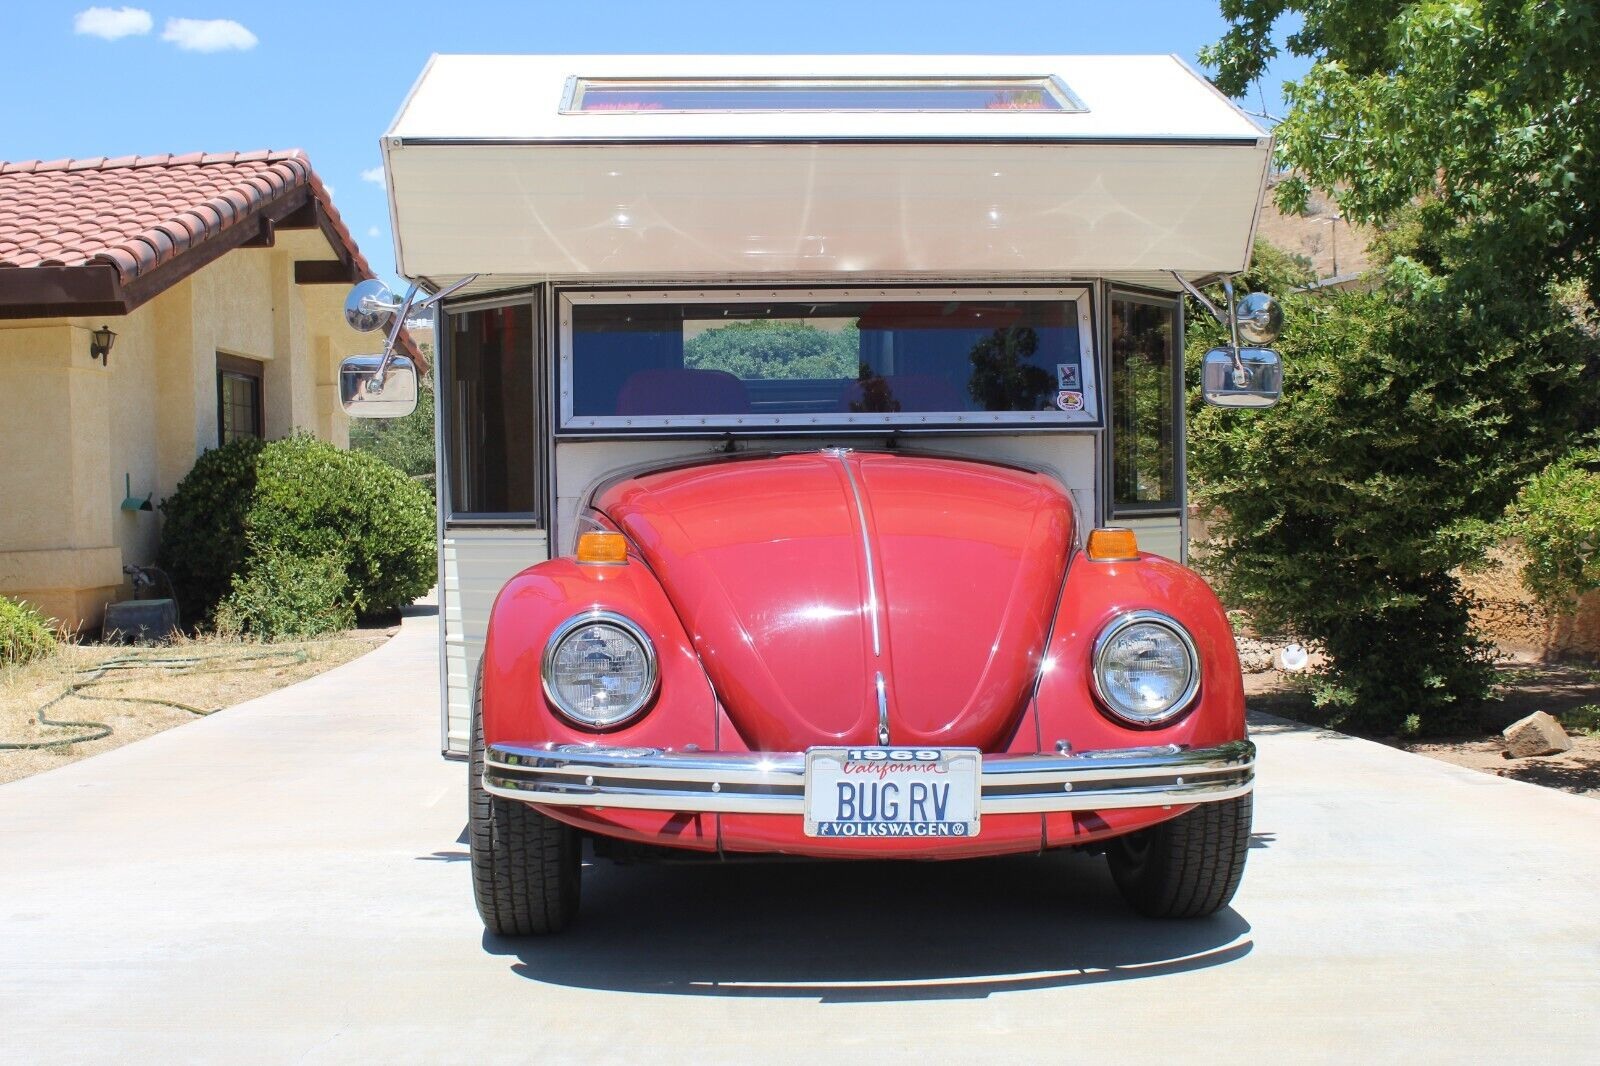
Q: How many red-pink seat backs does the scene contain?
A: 2